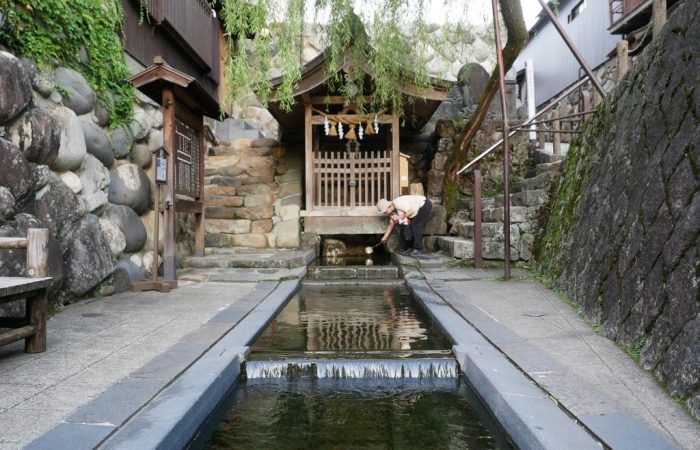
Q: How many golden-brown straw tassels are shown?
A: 3